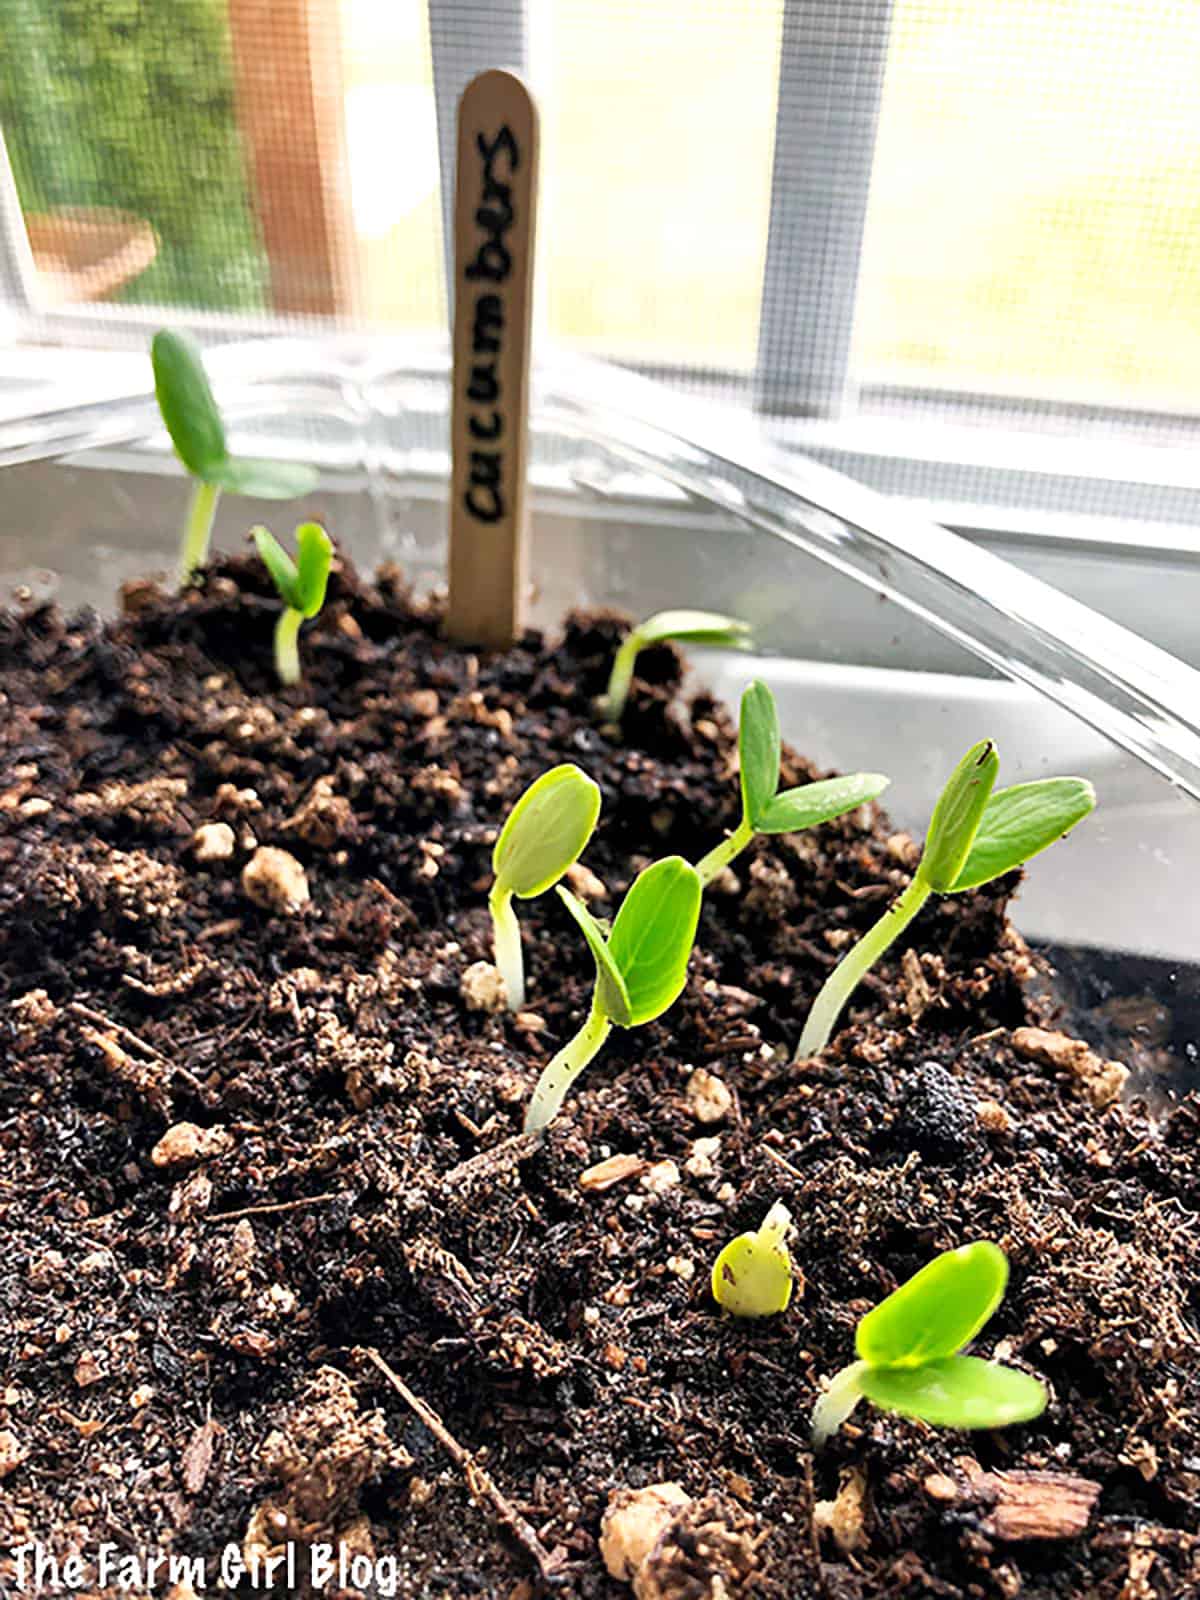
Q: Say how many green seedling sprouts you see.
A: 9